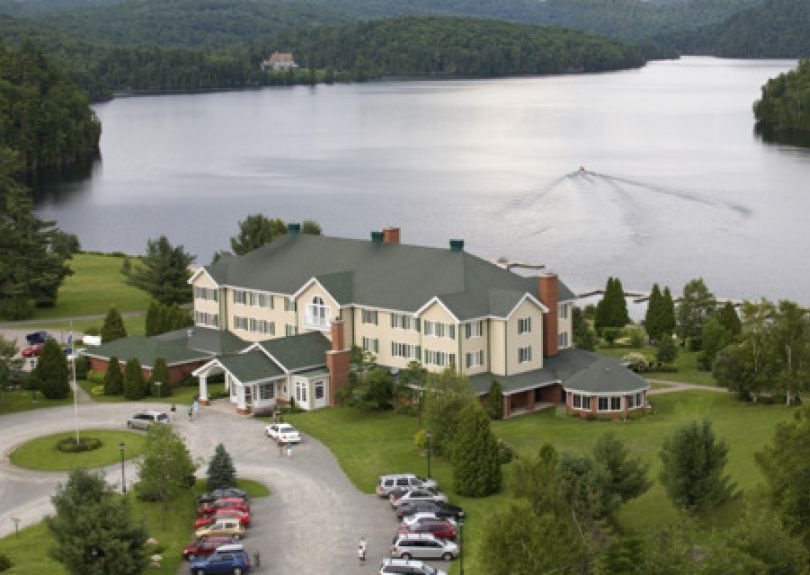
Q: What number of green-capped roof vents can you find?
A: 3